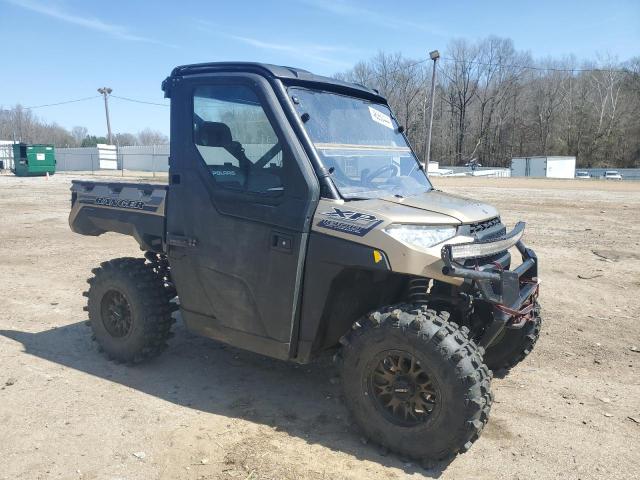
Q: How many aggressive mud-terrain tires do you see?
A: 3